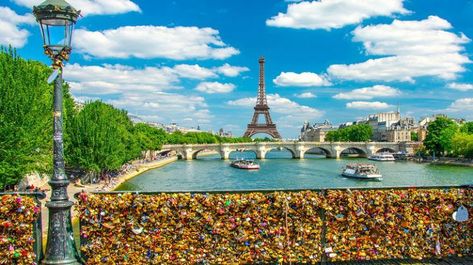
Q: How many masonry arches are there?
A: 7